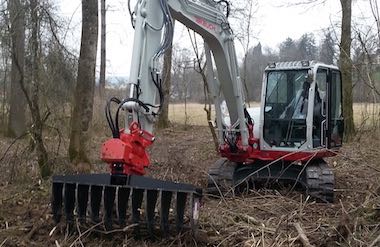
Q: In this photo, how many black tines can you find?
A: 11